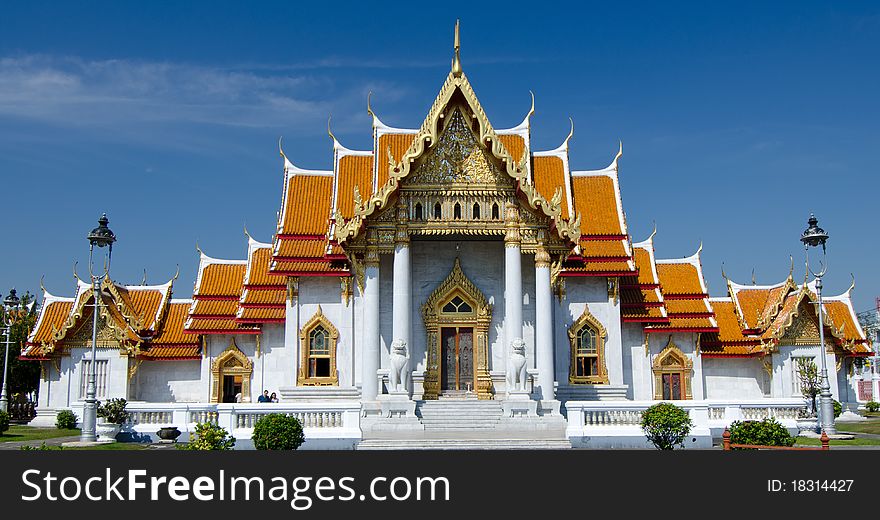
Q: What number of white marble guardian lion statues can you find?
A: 2